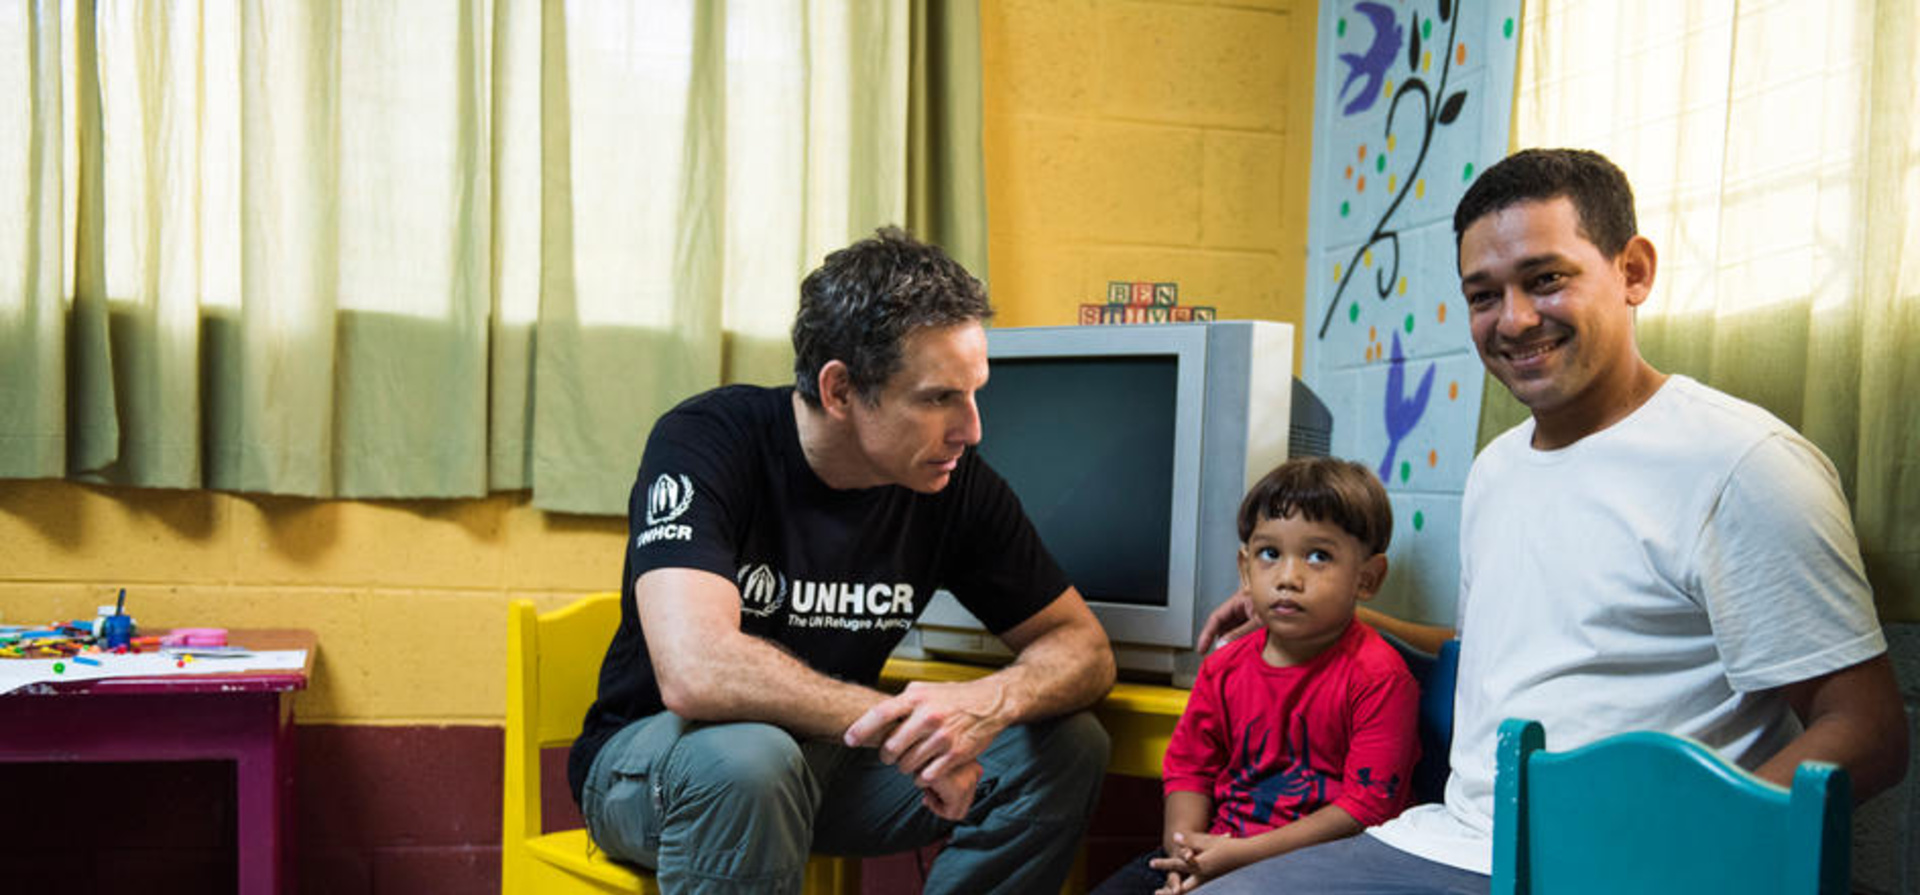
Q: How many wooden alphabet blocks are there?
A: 9